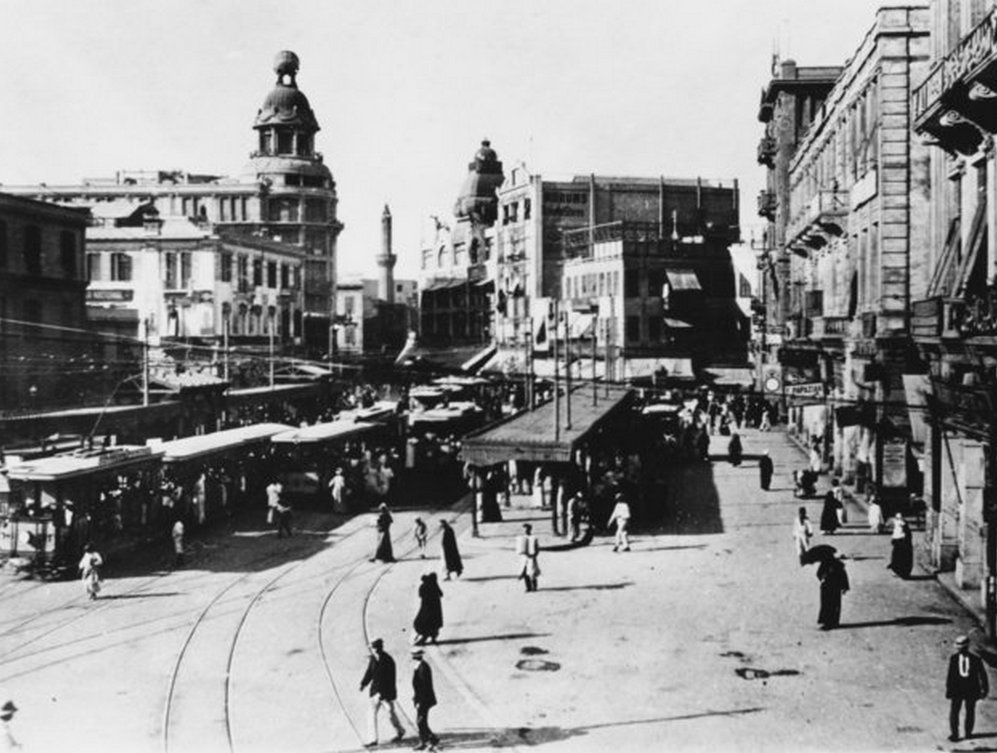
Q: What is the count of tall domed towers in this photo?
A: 2